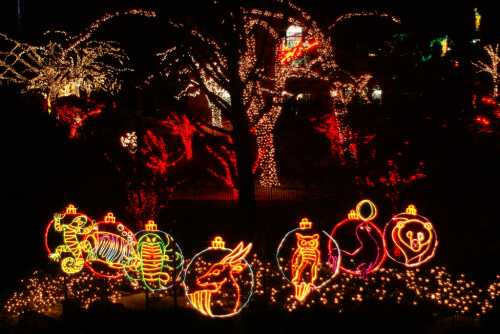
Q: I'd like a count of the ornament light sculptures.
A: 7